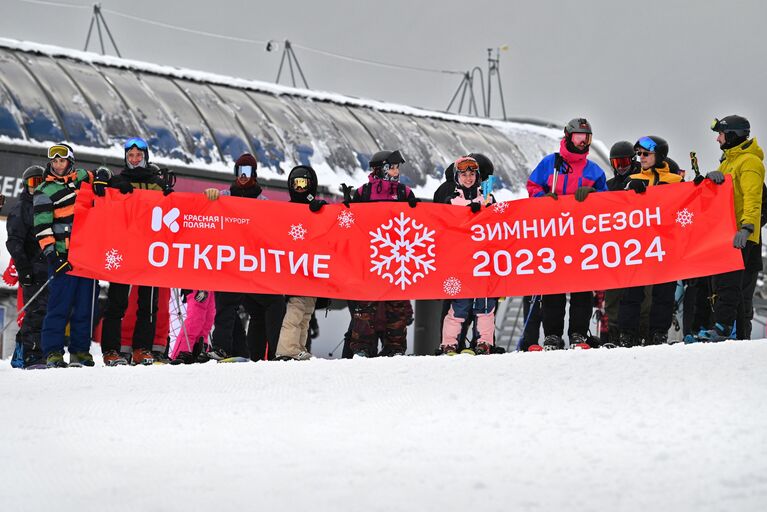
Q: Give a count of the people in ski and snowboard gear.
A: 13